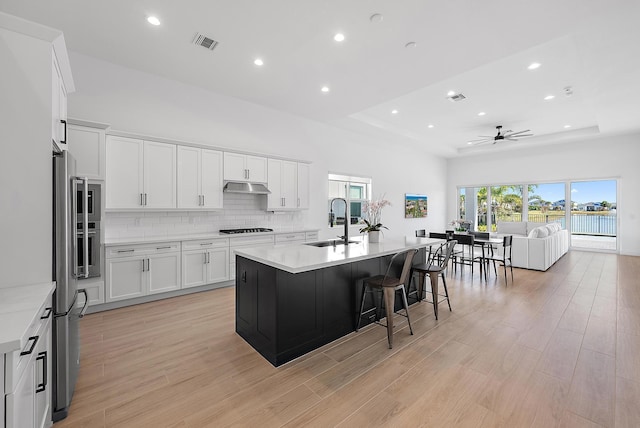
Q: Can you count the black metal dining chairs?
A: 6